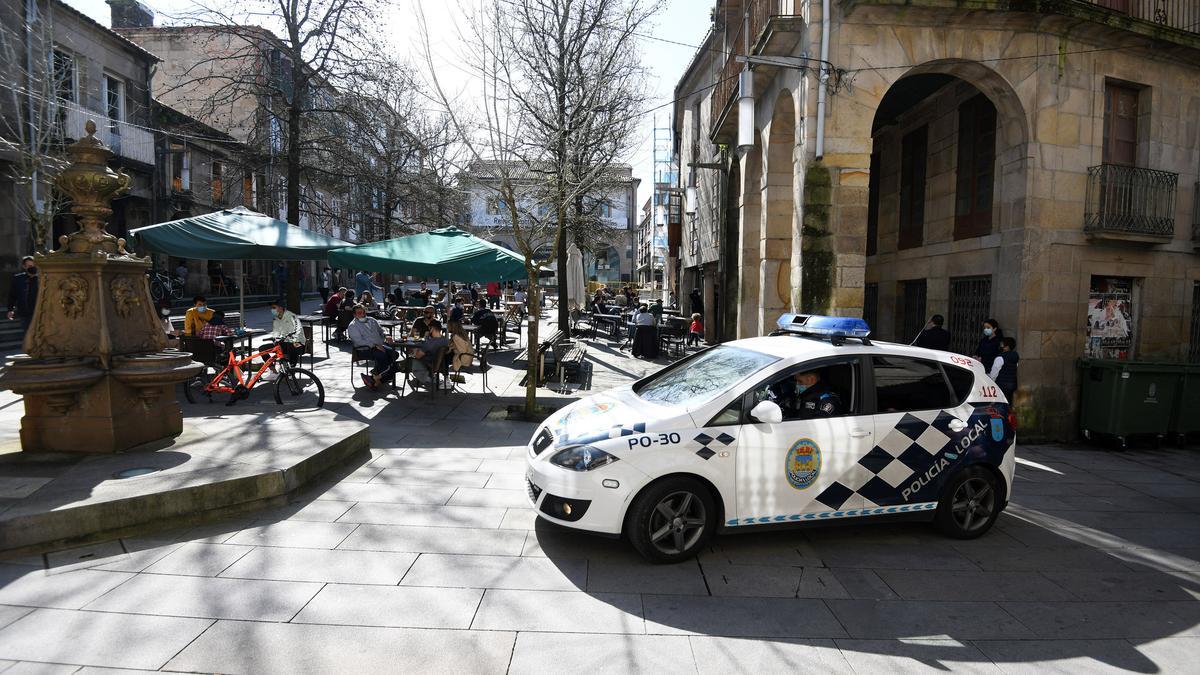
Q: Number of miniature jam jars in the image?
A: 0